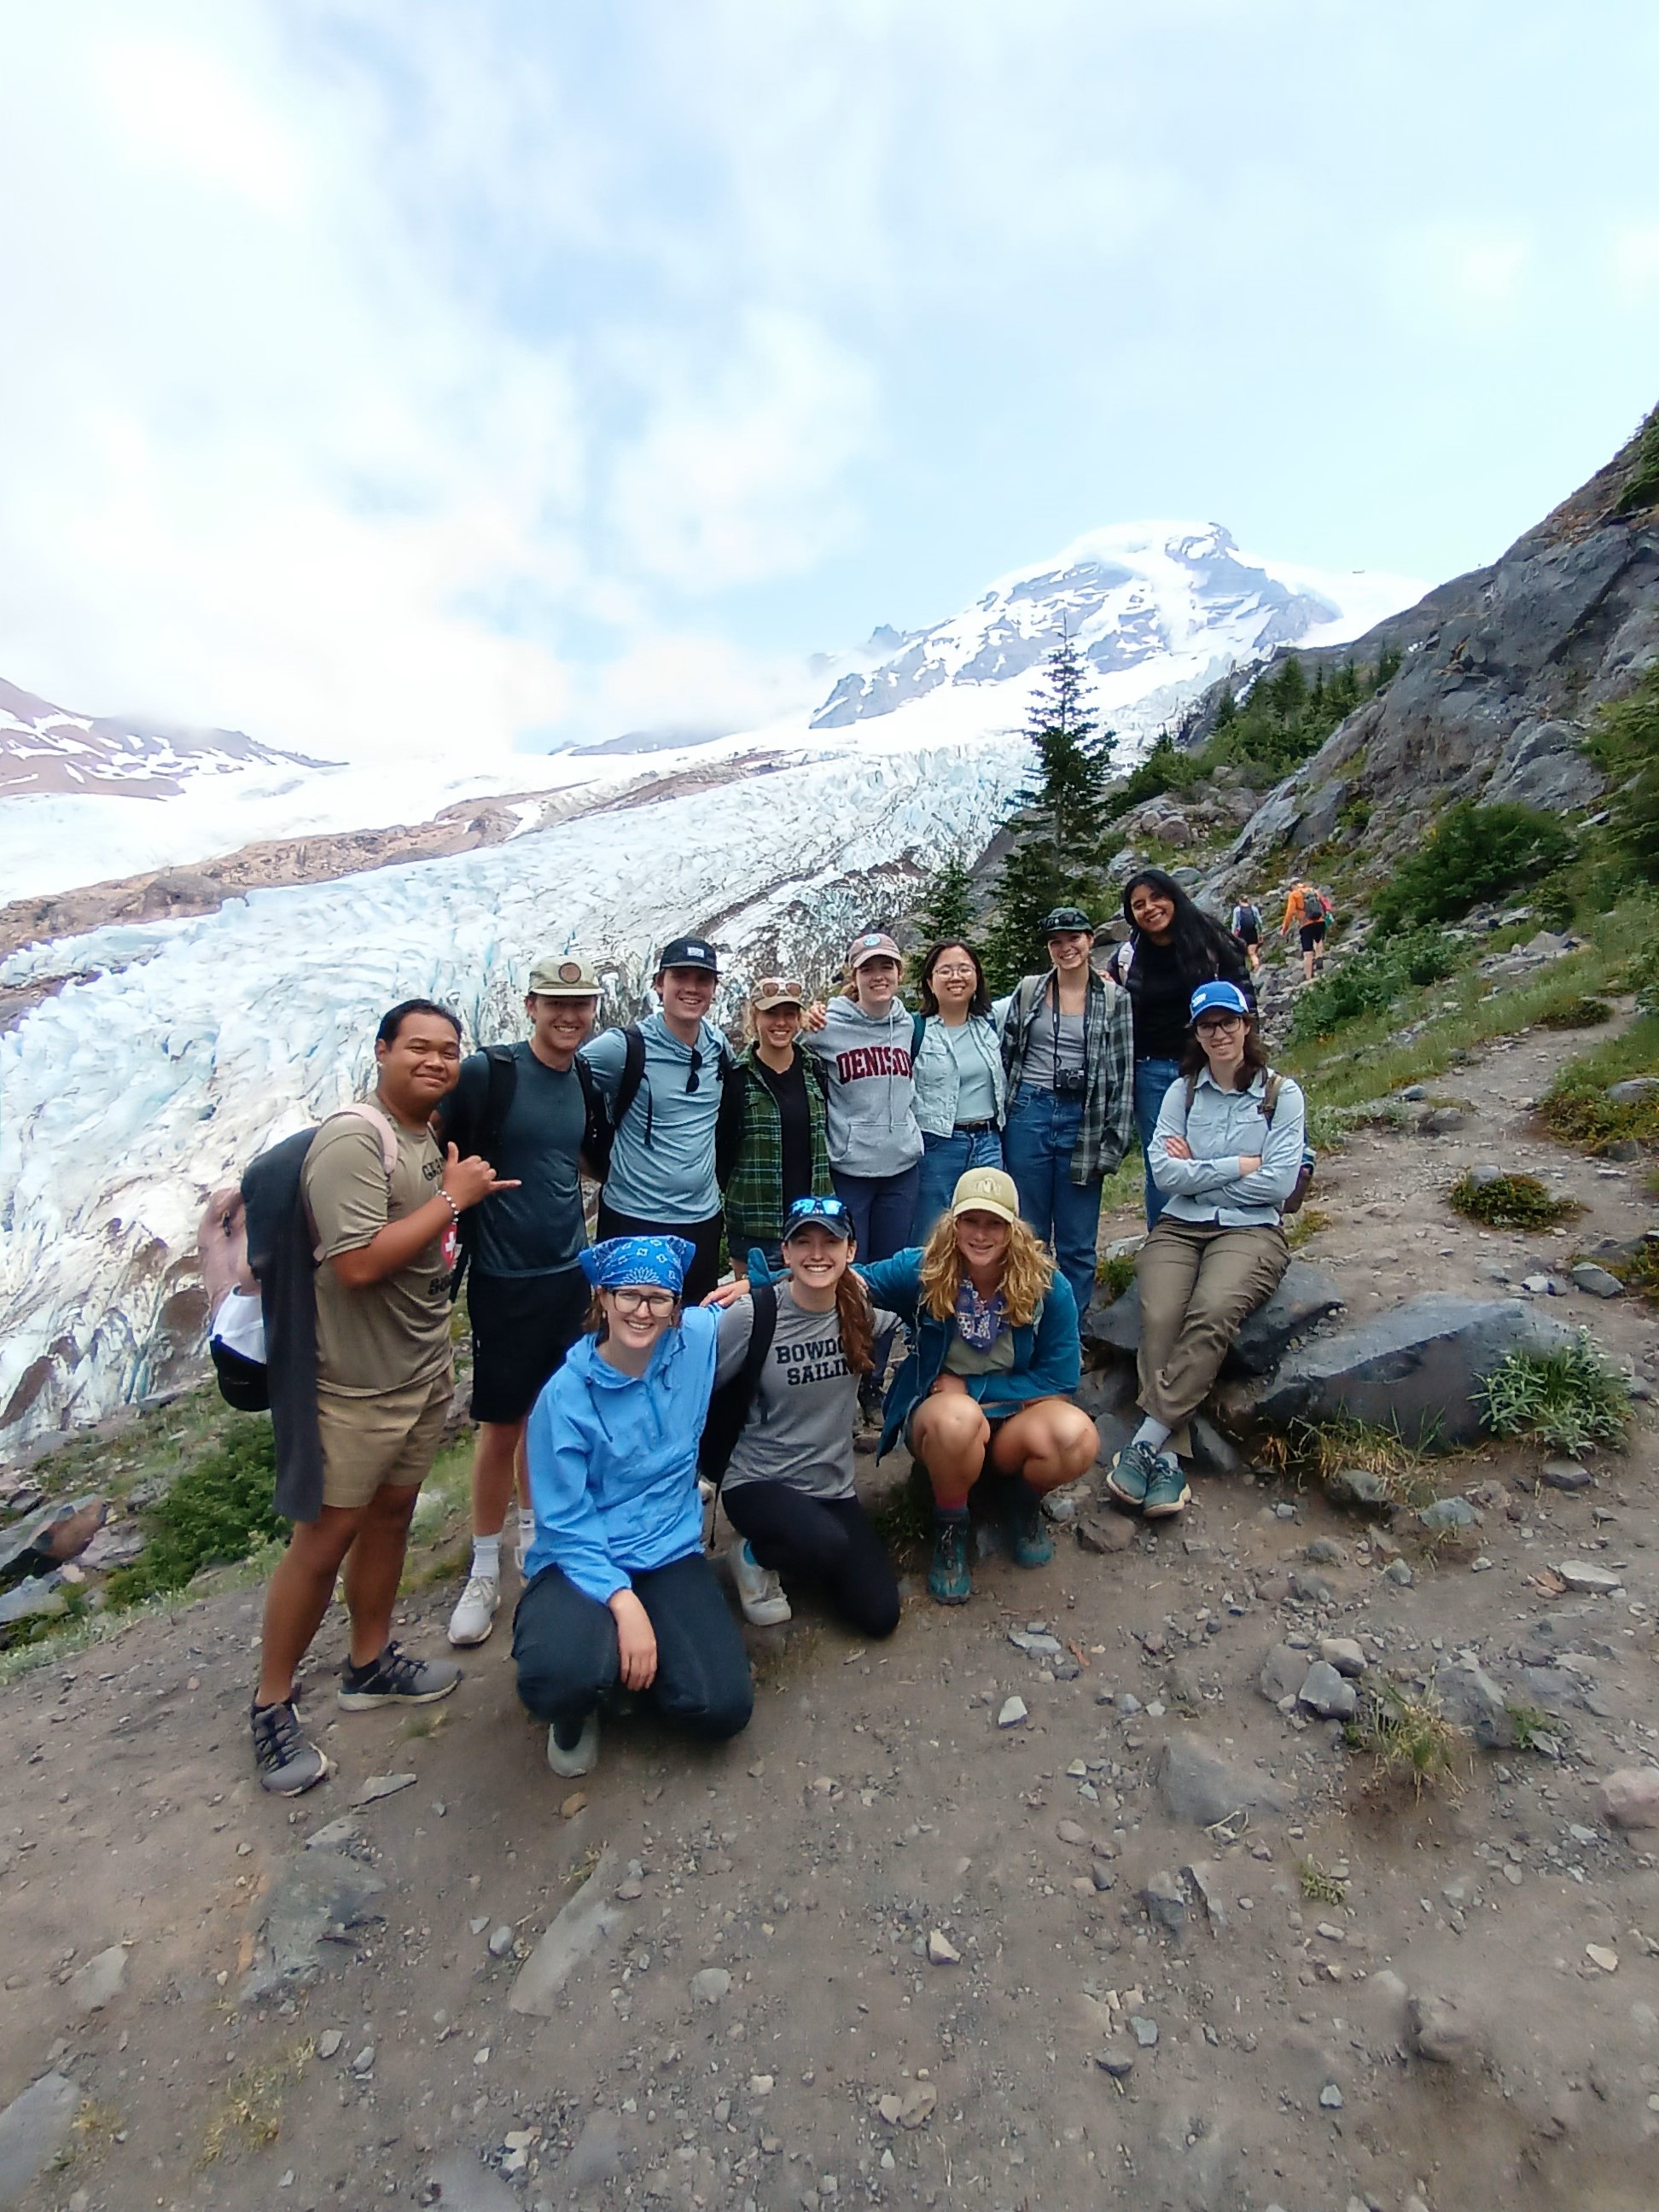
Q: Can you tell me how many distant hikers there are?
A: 2